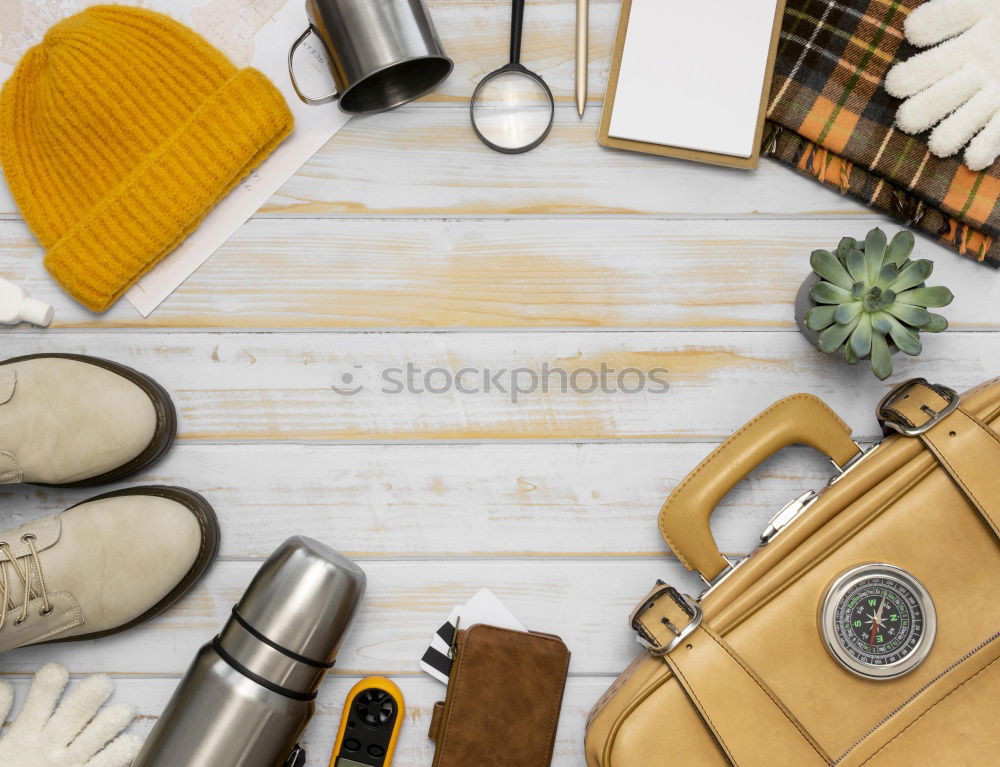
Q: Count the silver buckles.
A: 2